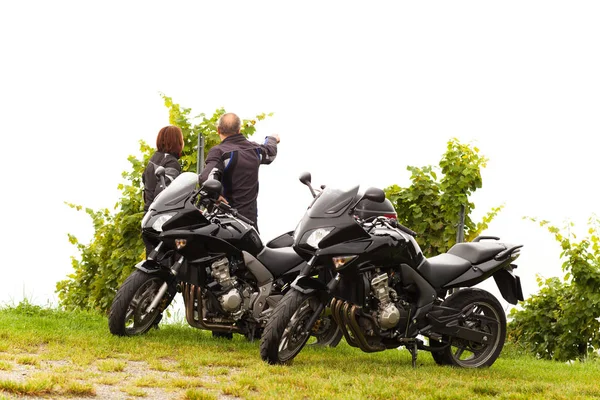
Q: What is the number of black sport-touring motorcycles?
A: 2